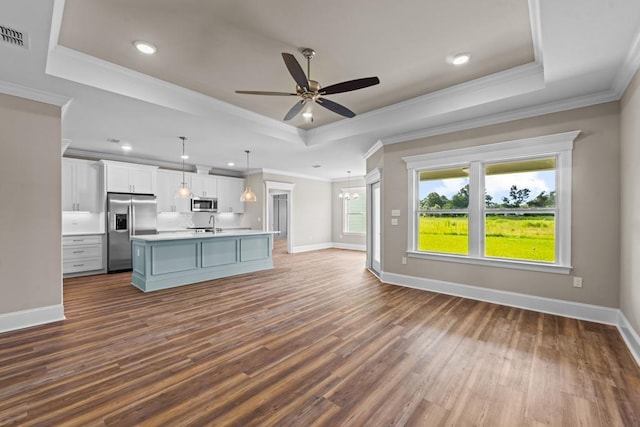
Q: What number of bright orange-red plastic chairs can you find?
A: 0